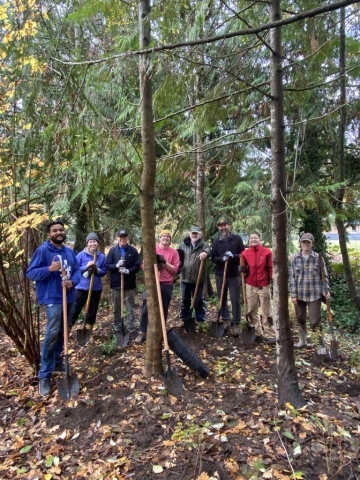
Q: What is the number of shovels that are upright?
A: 8